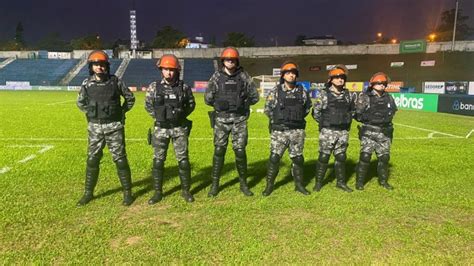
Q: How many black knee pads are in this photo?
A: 12